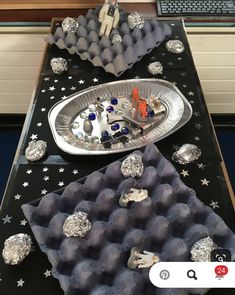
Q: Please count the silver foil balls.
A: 12